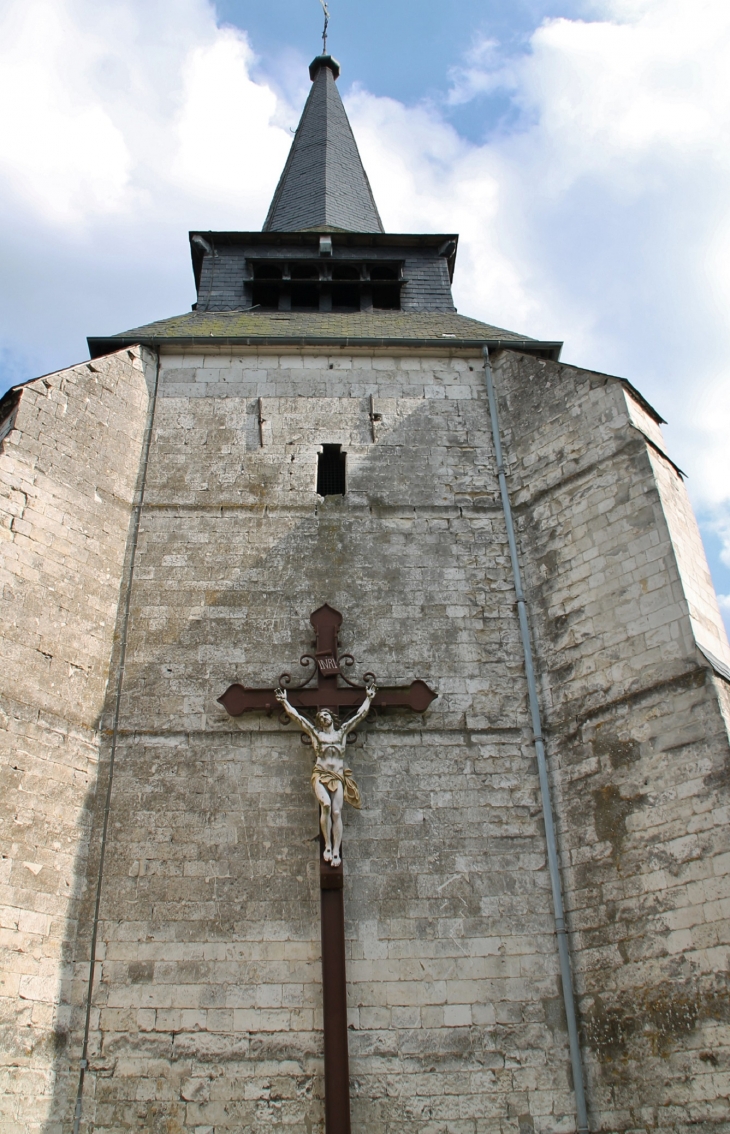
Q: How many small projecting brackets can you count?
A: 3